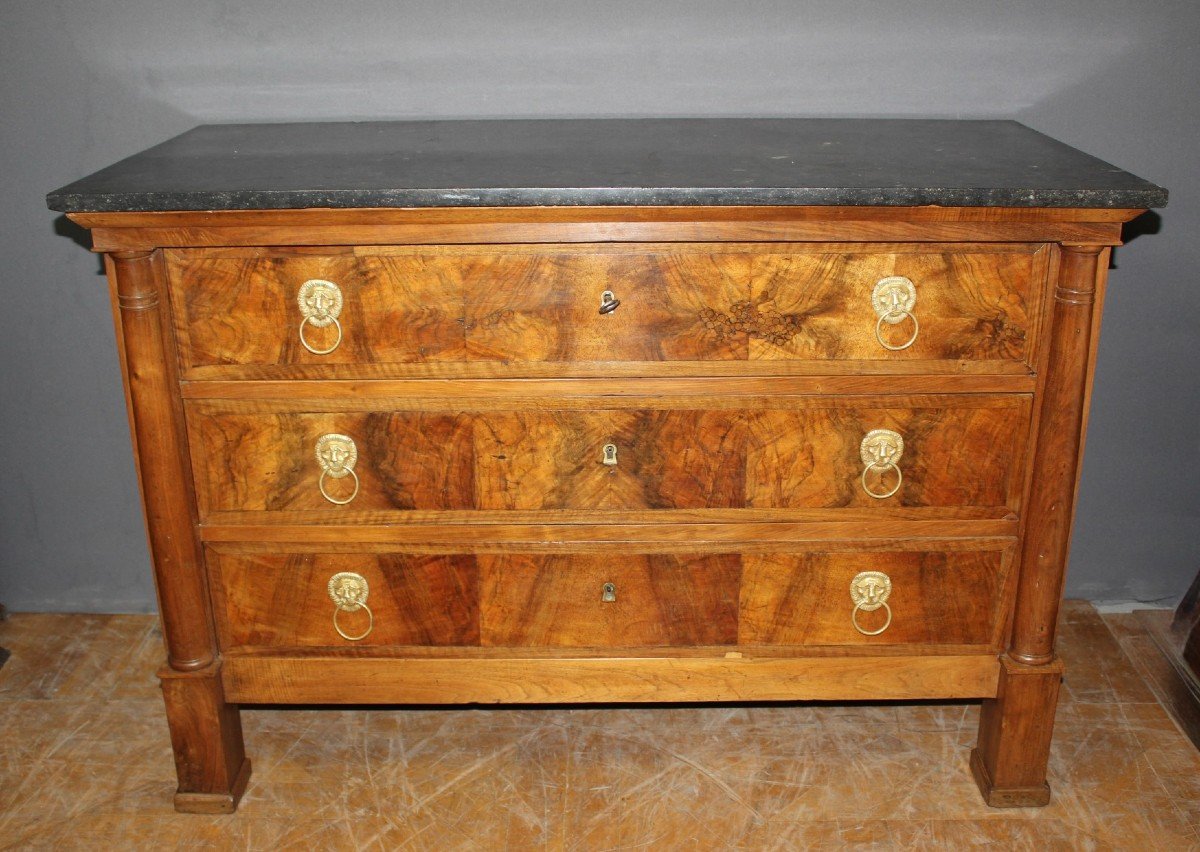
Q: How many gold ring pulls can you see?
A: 6